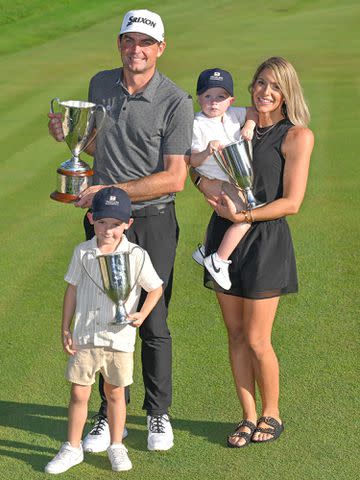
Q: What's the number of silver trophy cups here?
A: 3